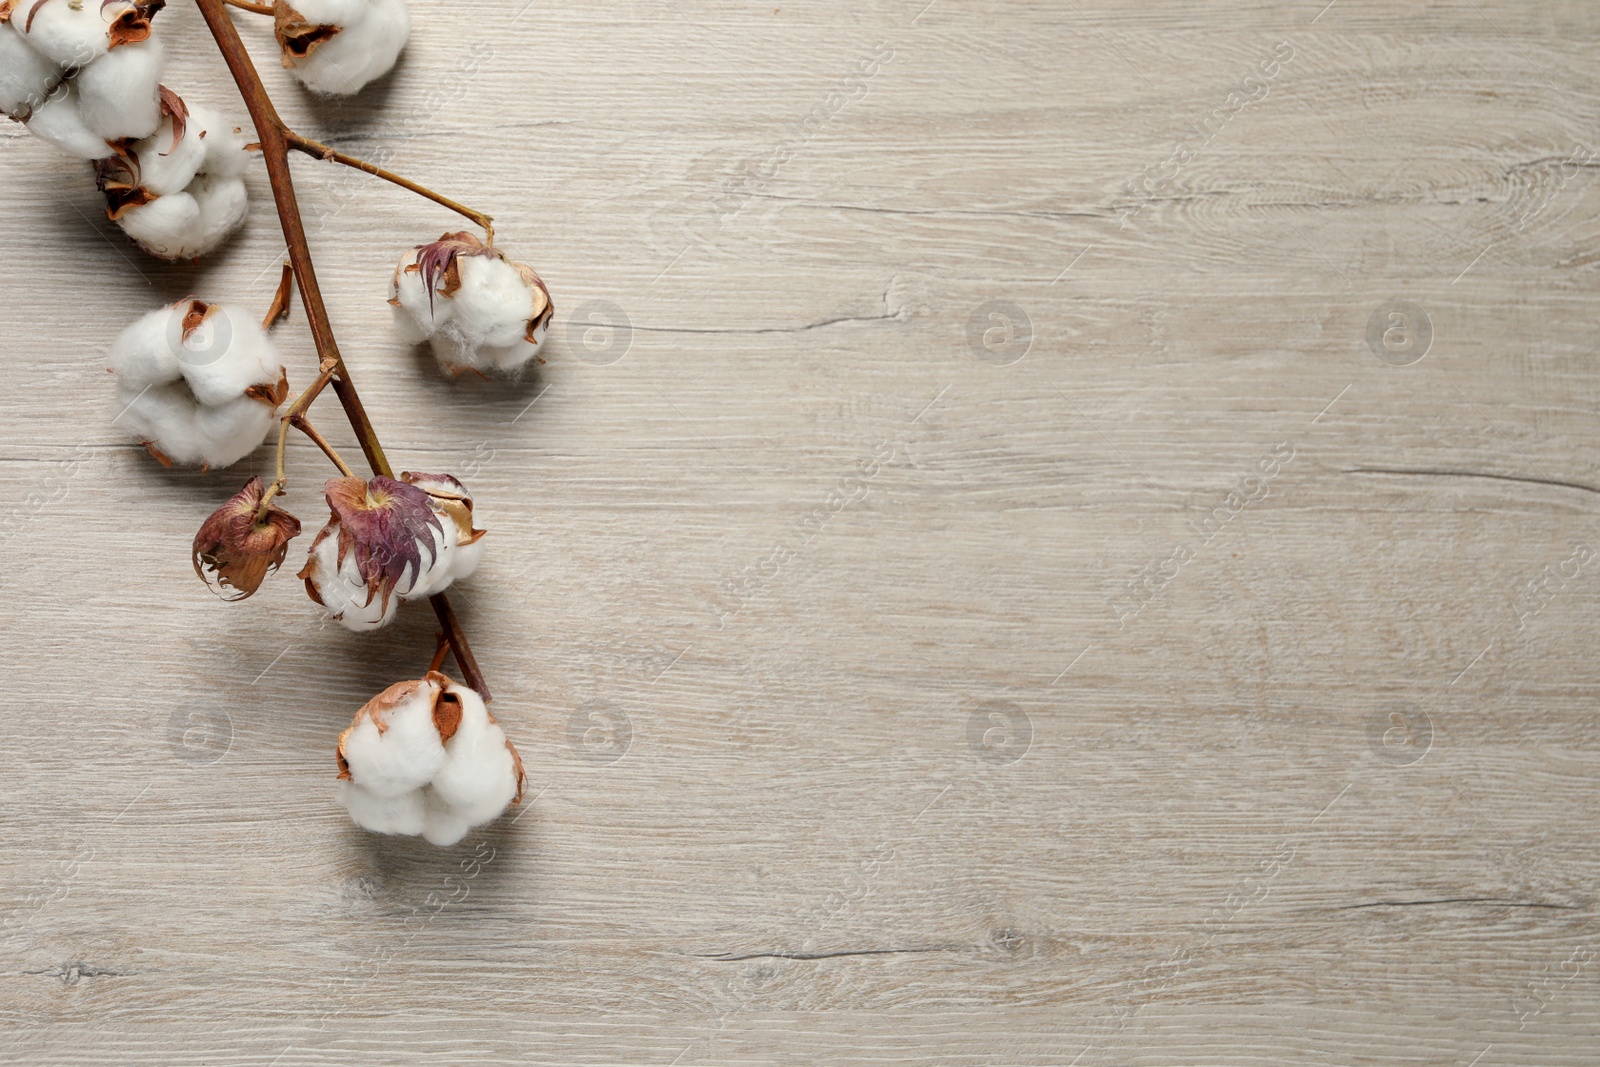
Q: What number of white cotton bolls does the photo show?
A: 7